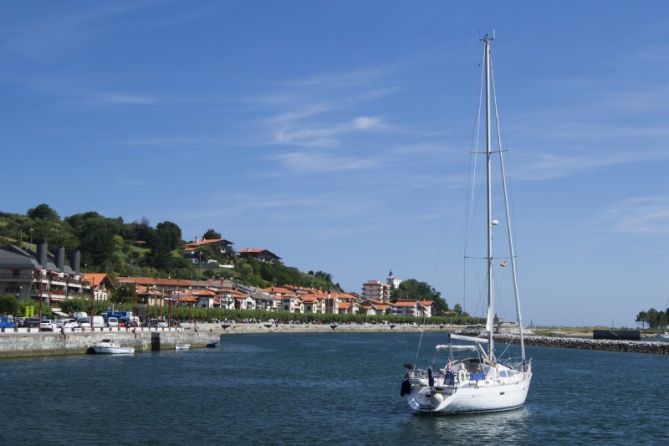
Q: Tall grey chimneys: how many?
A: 3